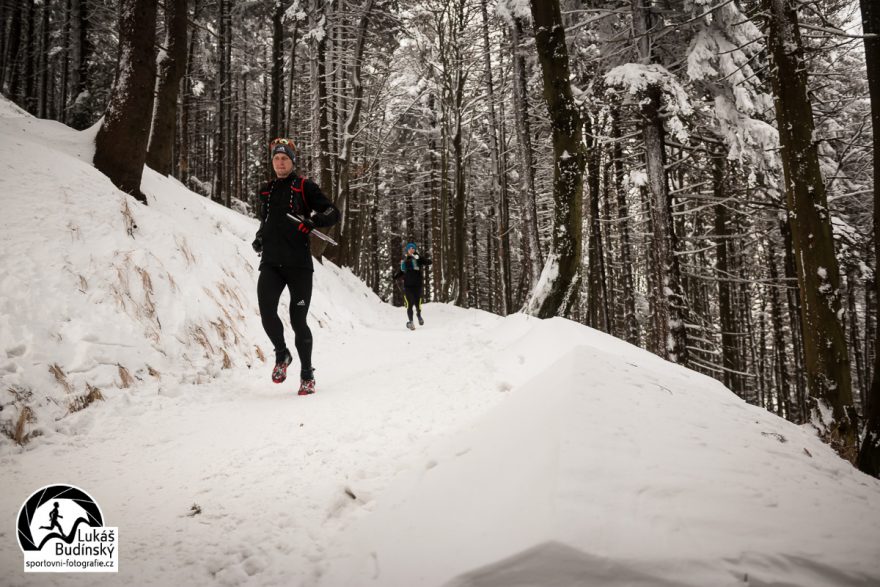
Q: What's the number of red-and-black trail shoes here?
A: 2